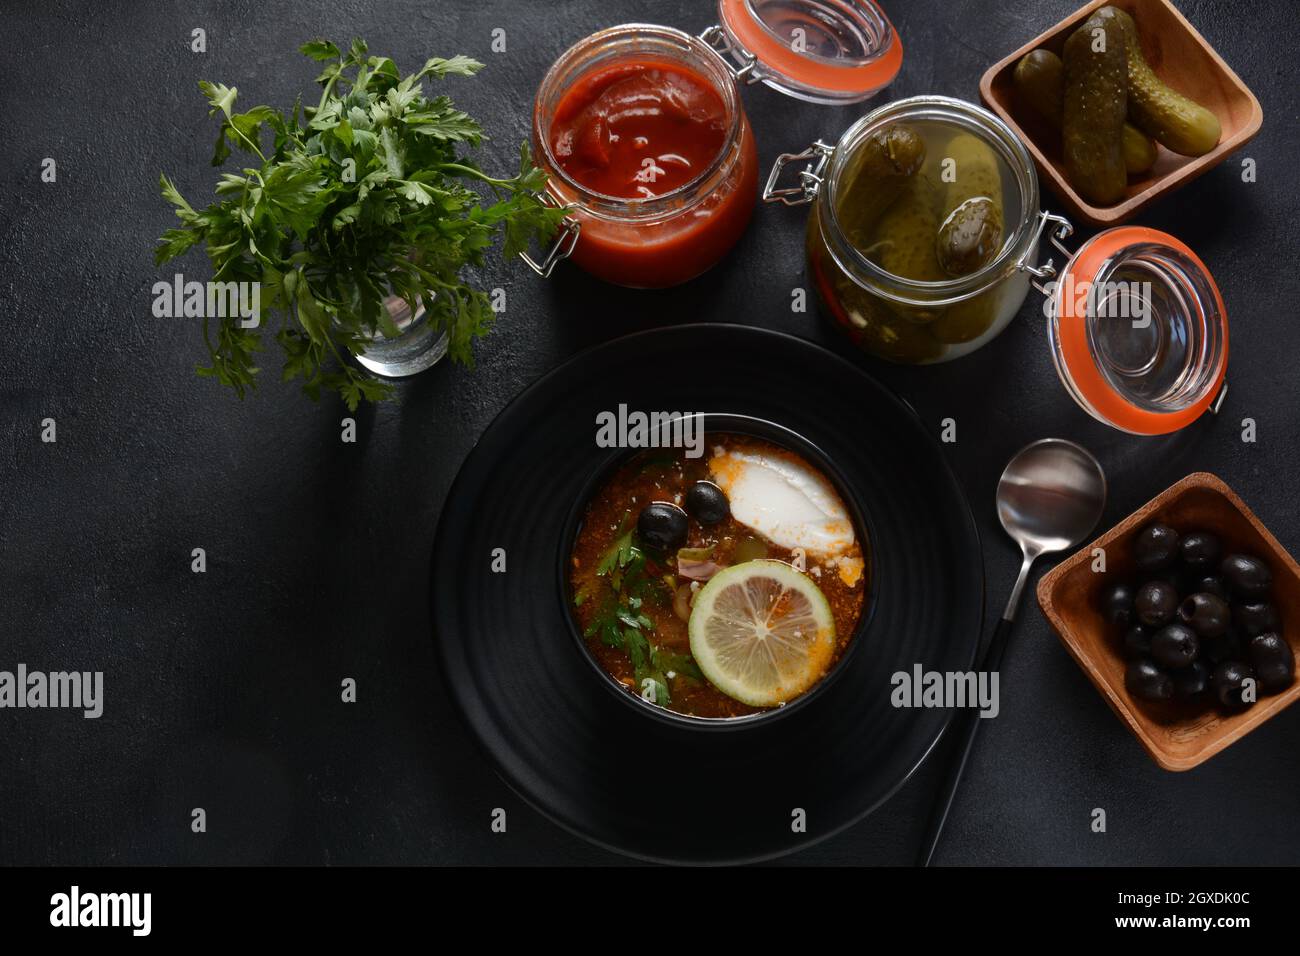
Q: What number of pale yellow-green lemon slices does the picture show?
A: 1